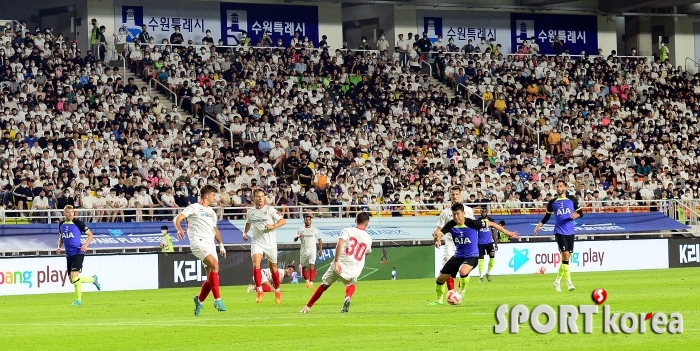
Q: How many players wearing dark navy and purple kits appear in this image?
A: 4